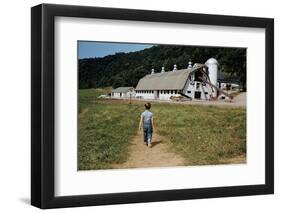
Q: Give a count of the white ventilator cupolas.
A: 4